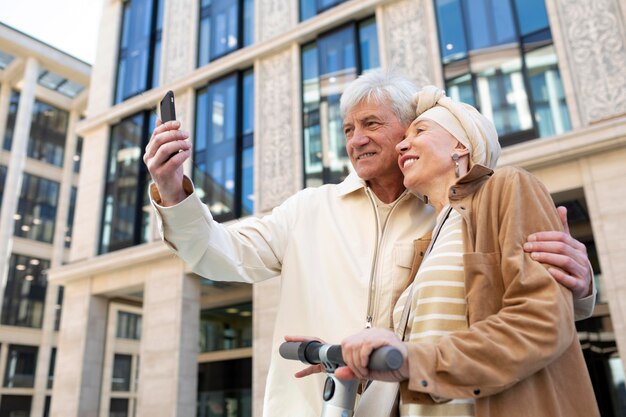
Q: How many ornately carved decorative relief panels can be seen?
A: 5